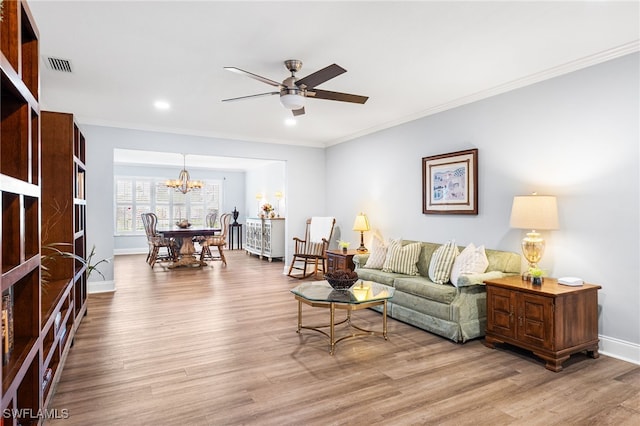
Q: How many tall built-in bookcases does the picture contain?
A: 2